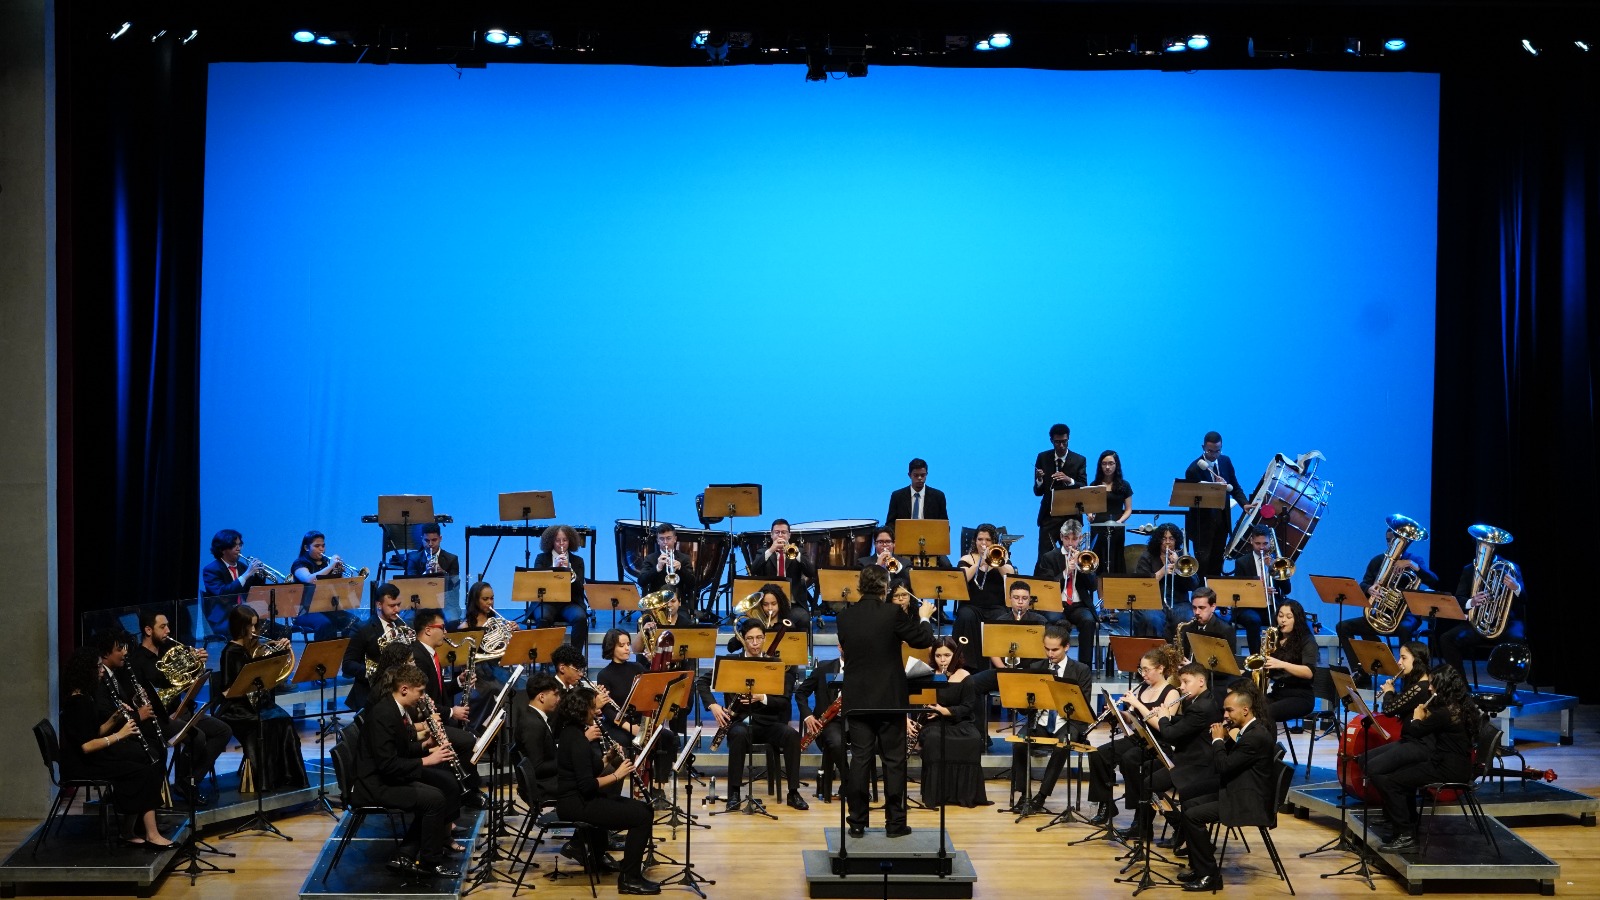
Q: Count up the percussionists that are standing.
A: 4